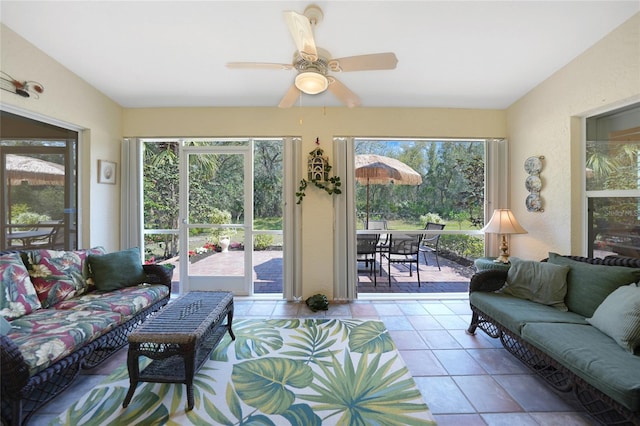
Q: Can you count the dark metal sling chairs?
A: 4